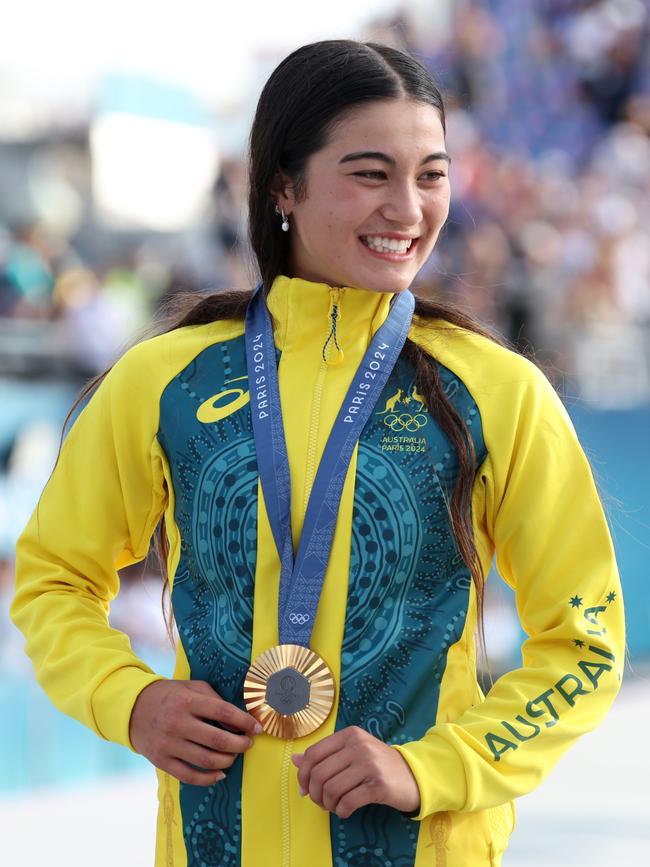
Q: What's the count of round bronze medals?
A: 1